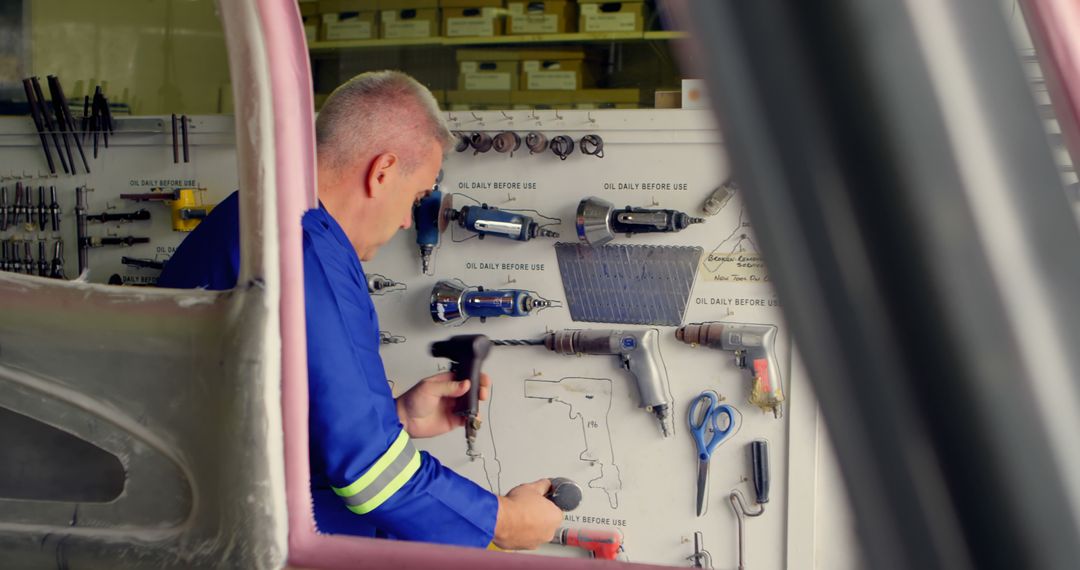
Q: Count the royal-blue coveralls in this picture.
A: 1